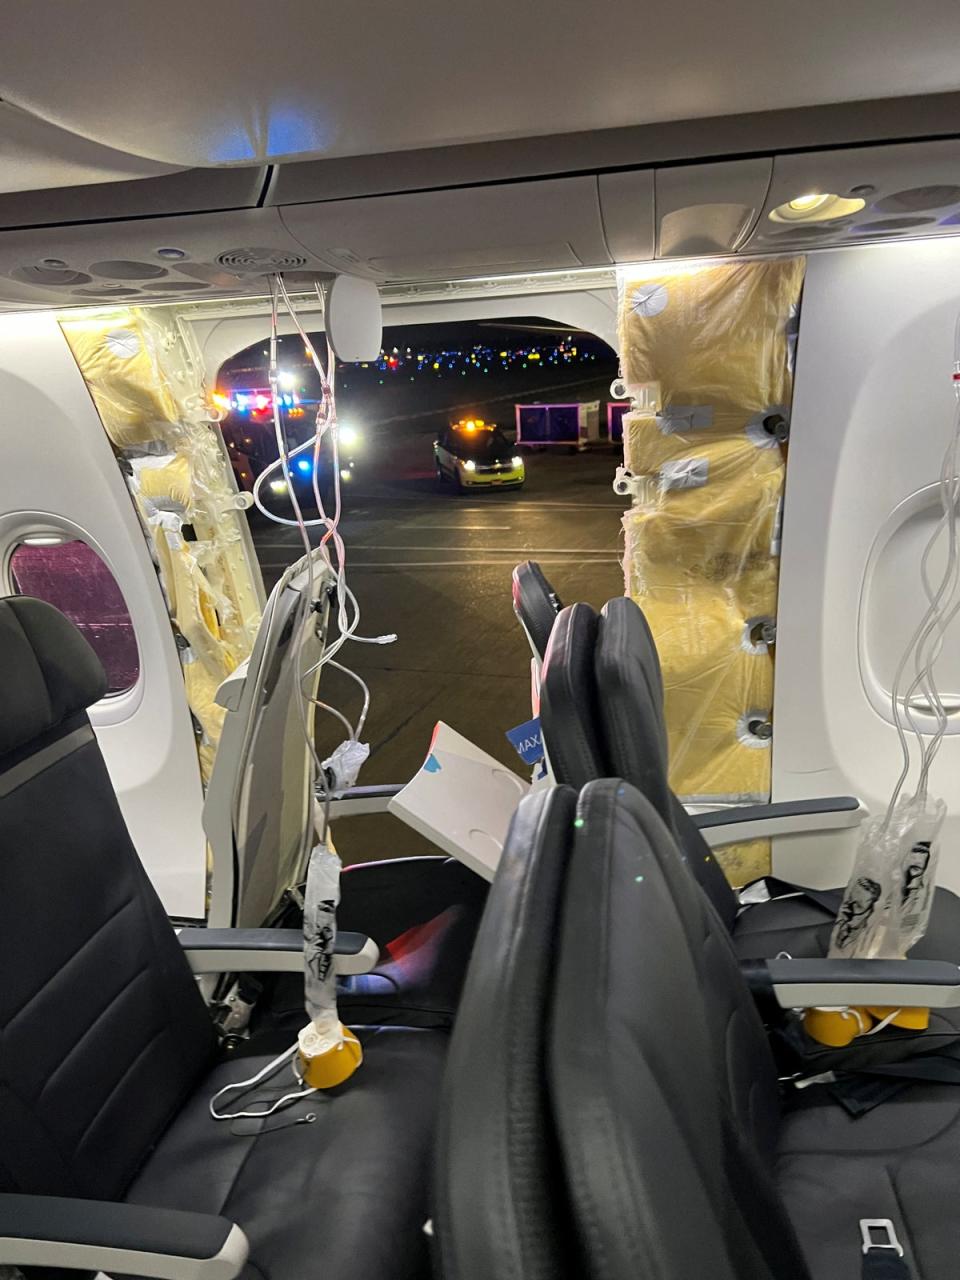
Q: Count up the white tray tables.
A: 1